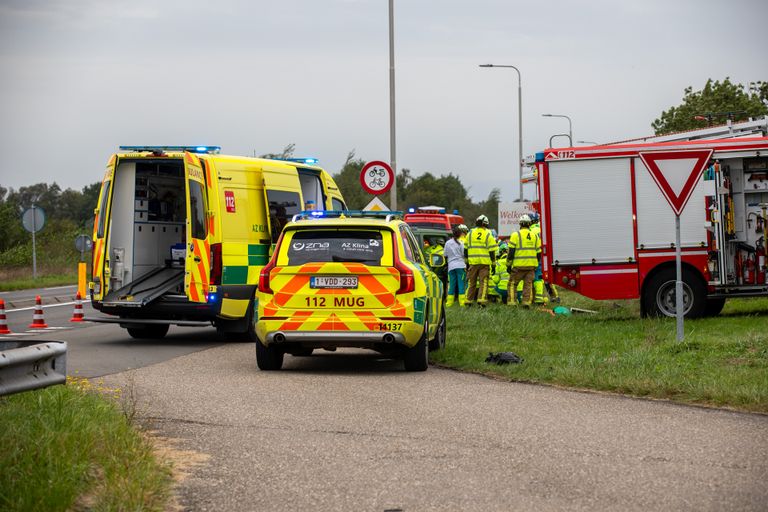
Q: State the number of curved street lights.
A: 3